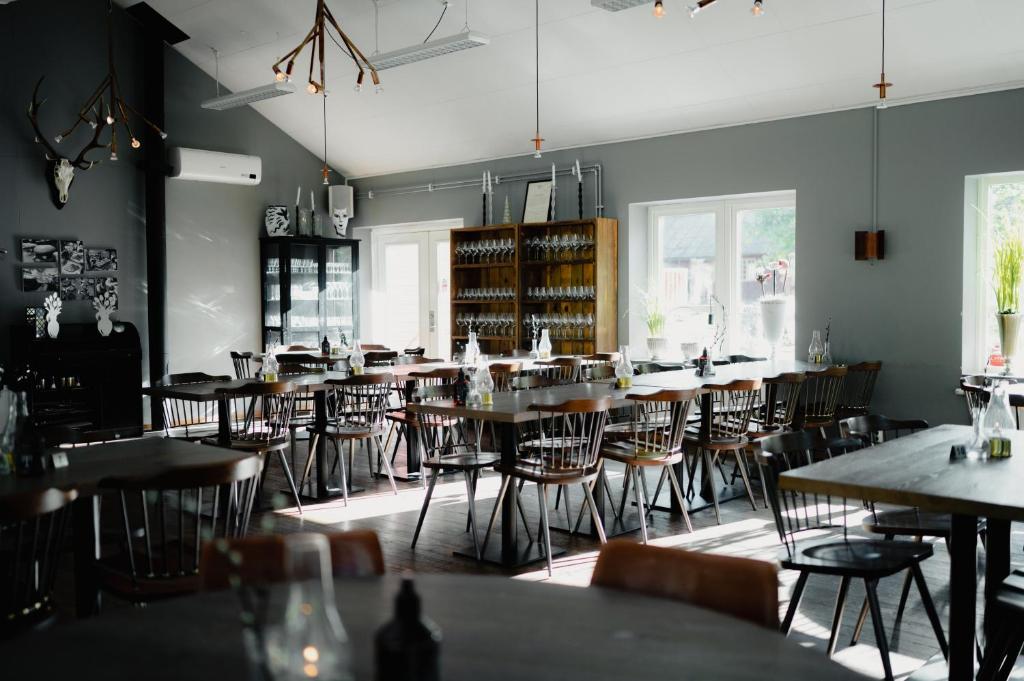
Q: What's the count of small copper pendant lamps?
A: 3